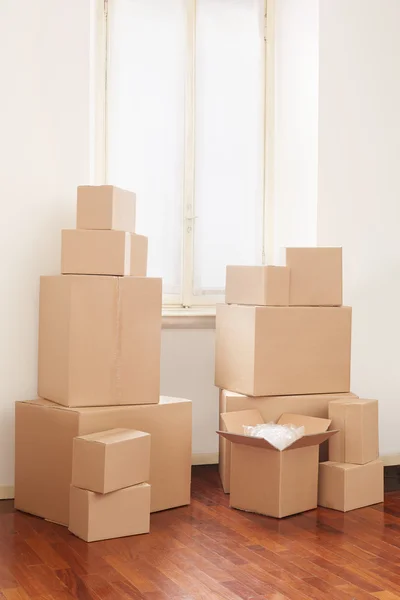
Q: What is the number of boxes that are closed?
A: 12